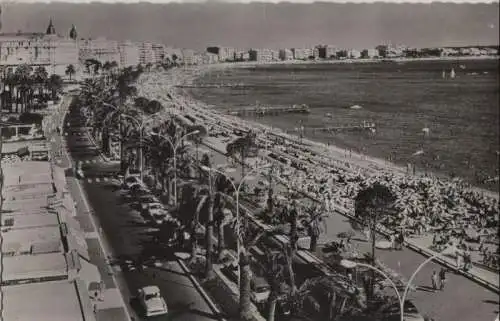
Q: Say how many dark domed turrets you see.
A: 2